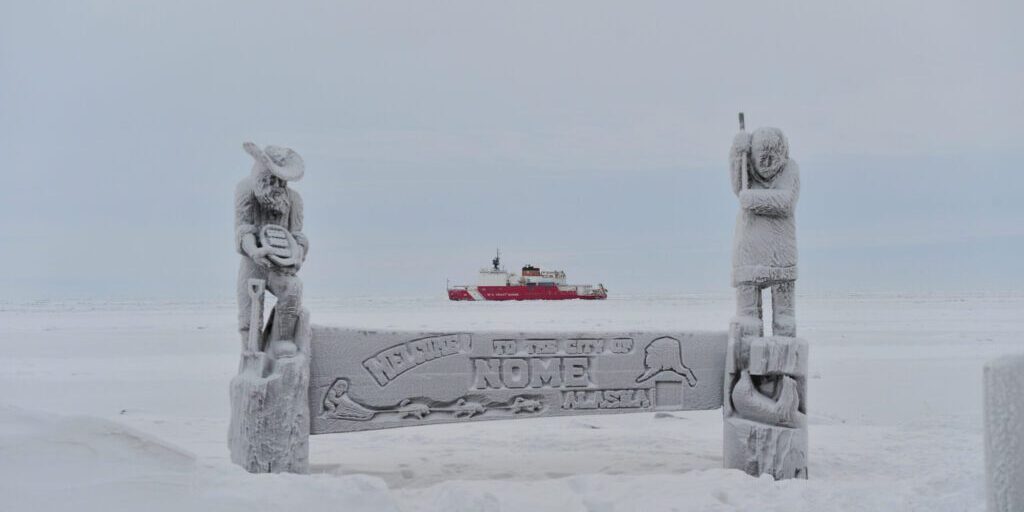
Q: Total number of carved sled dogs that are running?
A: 3